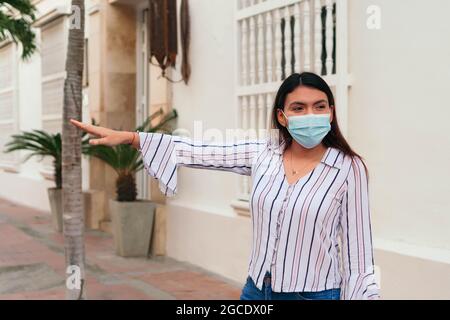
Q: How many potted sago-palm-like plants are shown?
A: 2